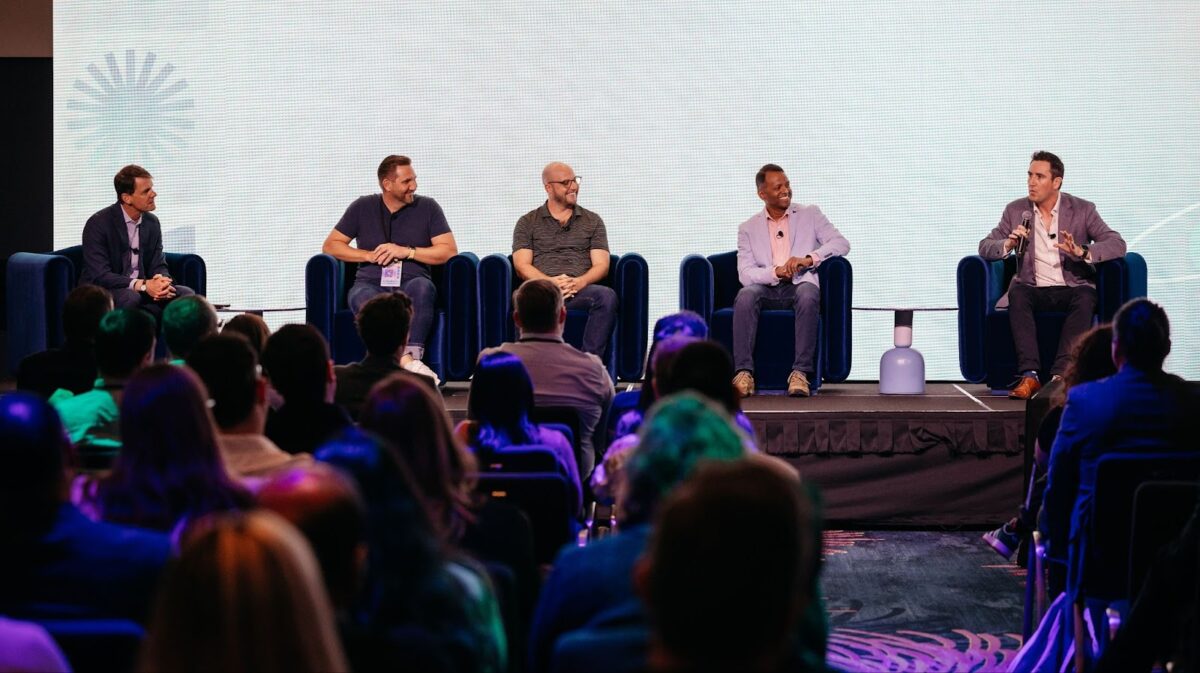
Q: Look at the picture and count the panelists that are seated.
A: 5